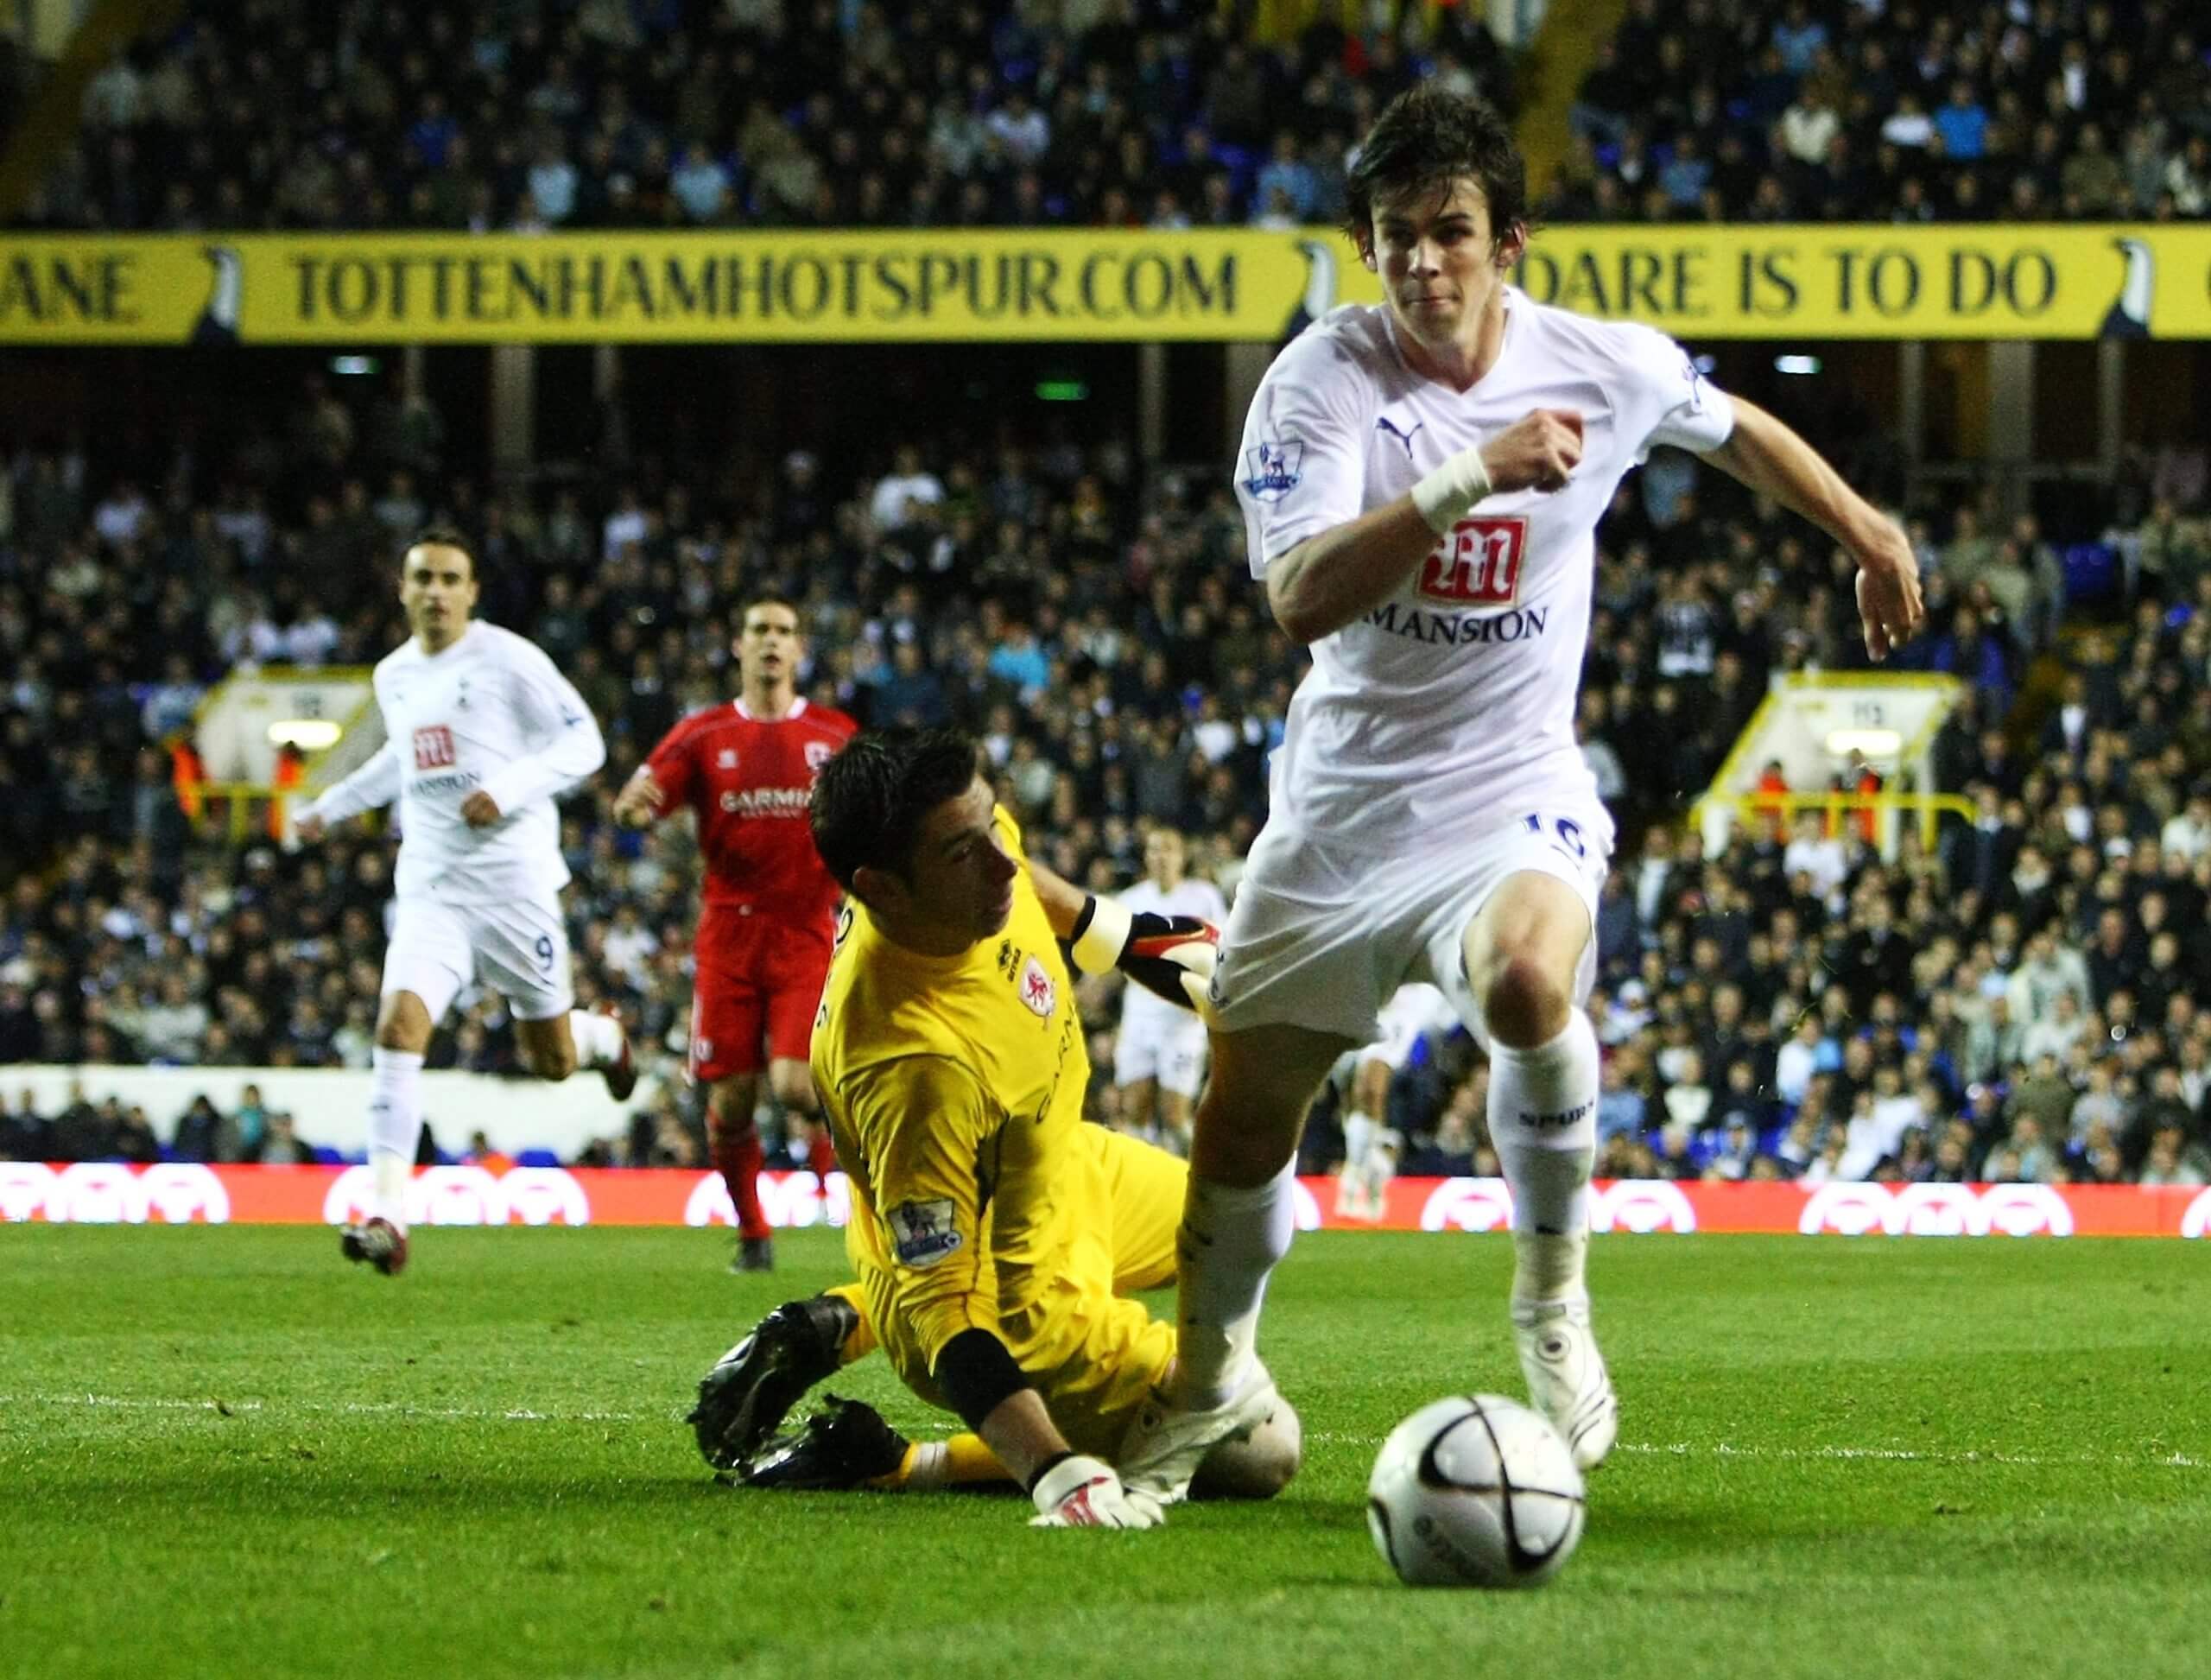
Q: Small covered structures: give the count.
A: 2